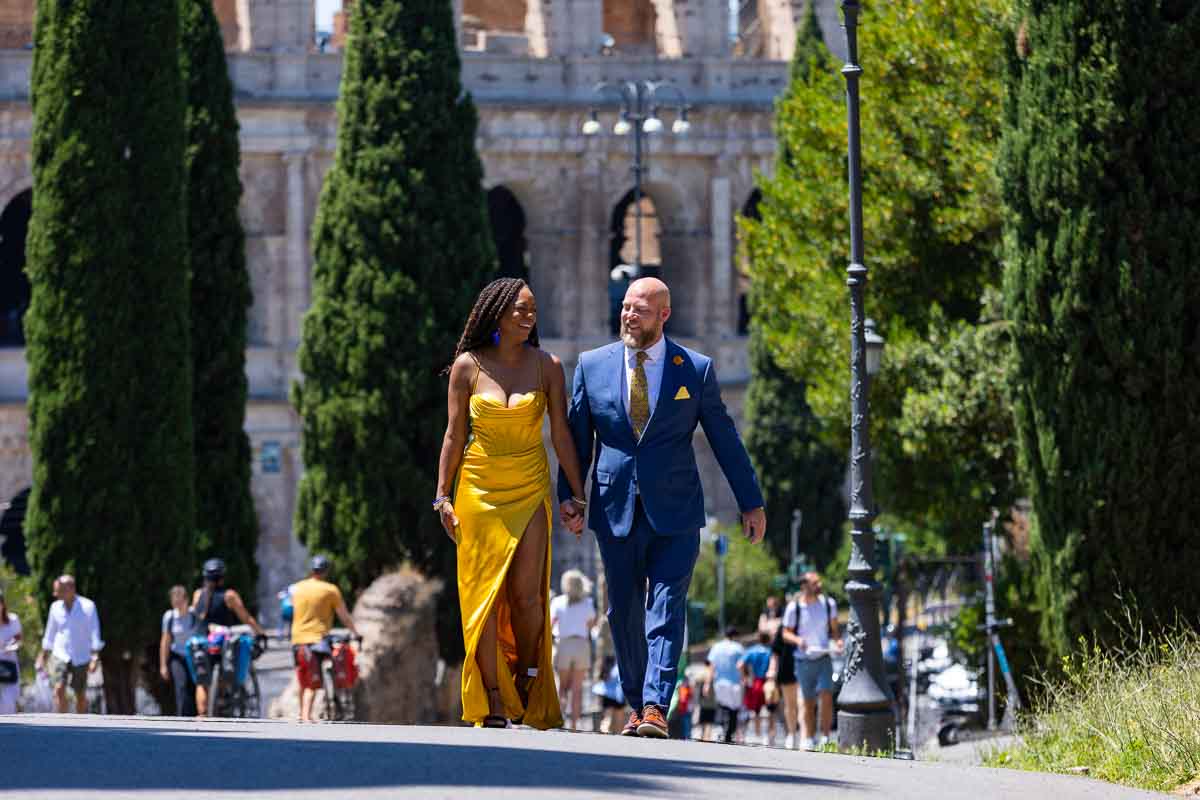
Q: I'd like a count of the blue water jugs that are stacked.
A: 0